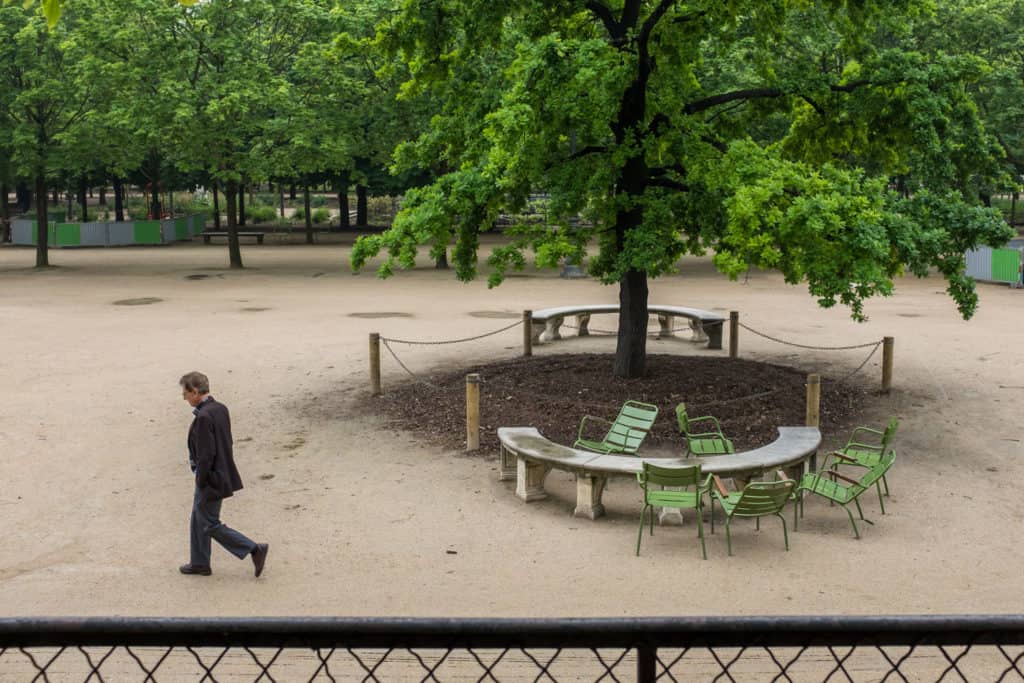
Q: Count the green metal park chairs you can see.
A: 6